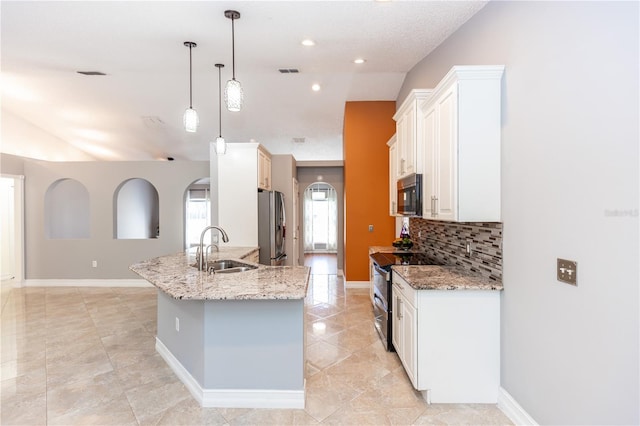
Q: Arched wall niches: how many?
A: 2